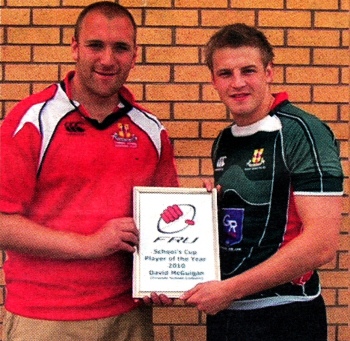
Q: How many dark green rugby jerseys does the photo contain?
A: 1